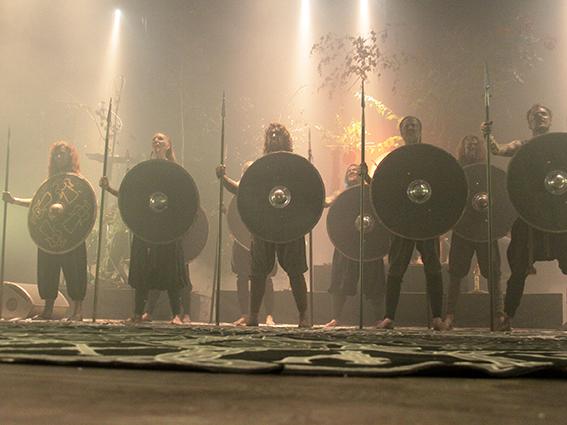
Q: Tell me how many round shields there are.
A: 9